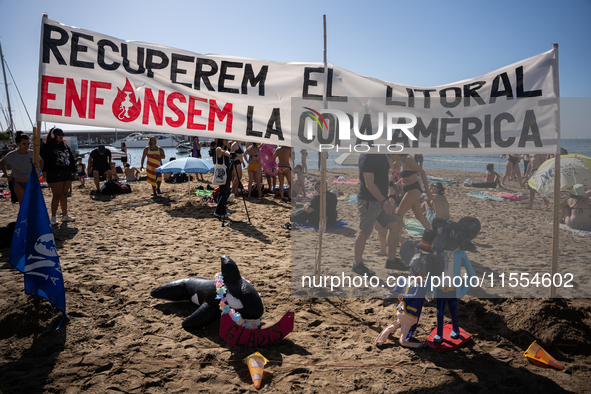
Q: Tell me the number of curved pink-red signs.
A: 1